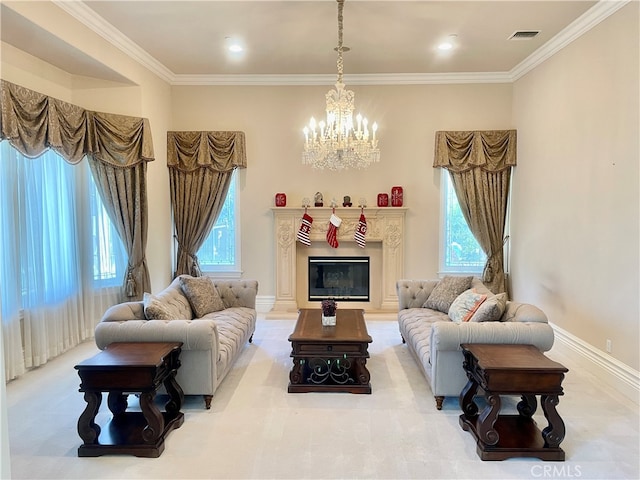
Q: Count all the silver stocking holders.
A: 3